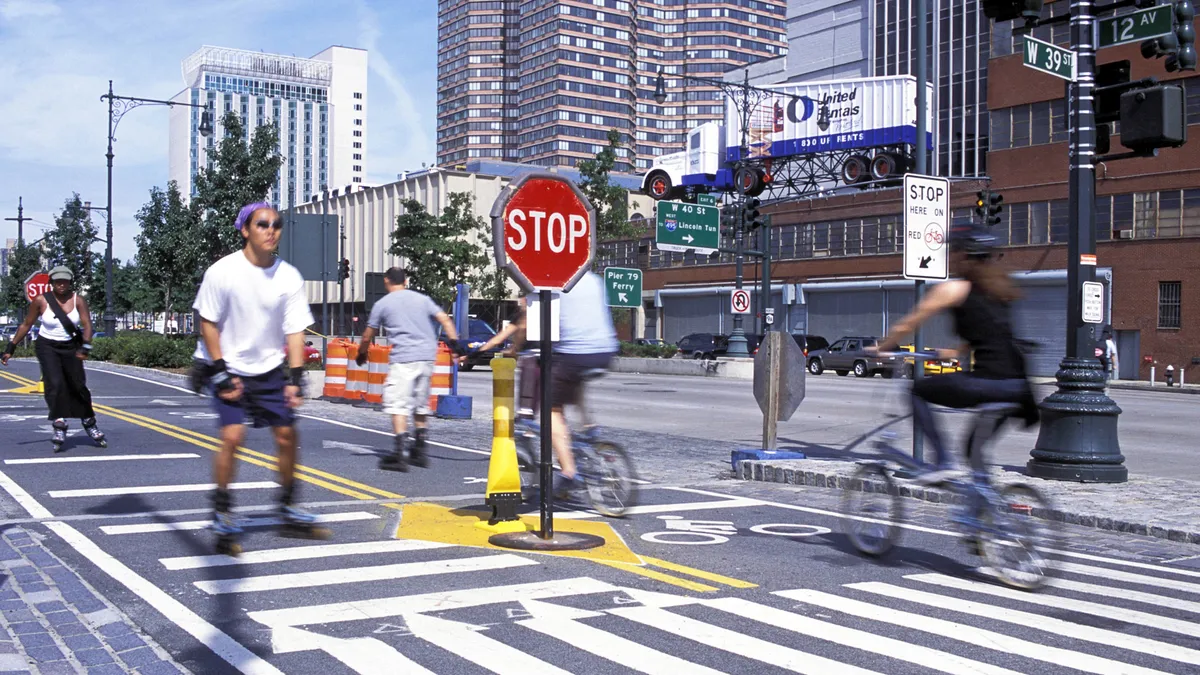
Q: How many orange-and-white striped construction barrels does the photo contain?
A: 4